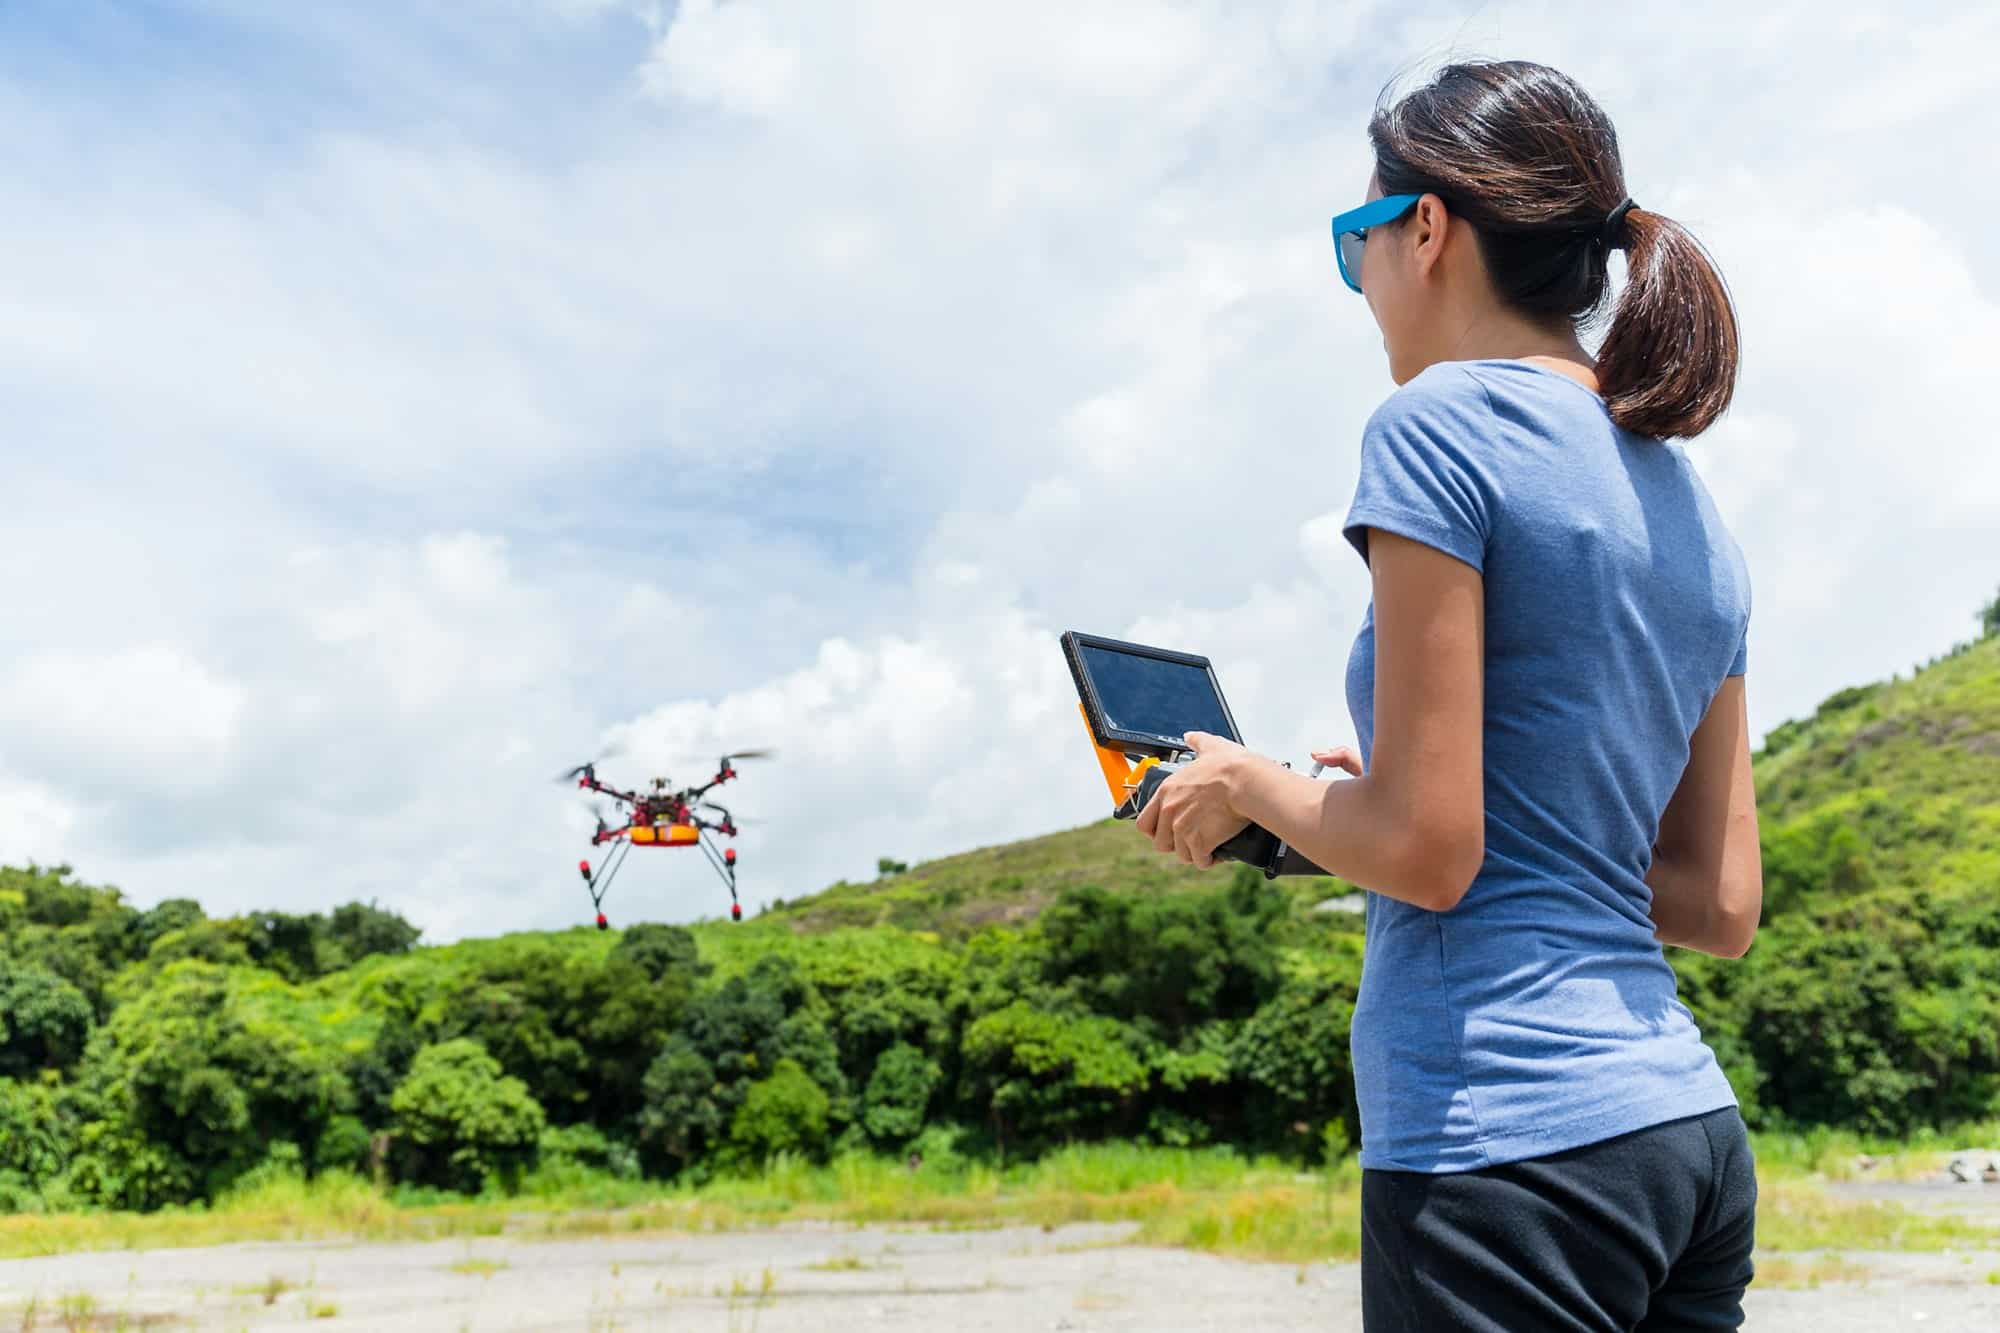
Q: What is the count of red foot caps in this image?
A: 4